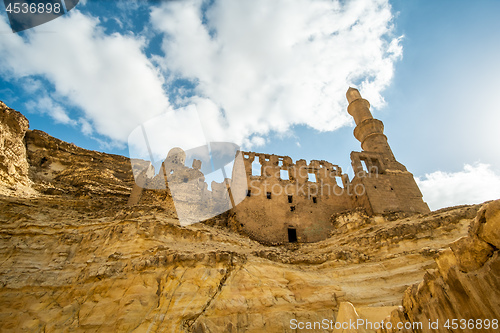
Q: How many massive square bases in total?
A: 1